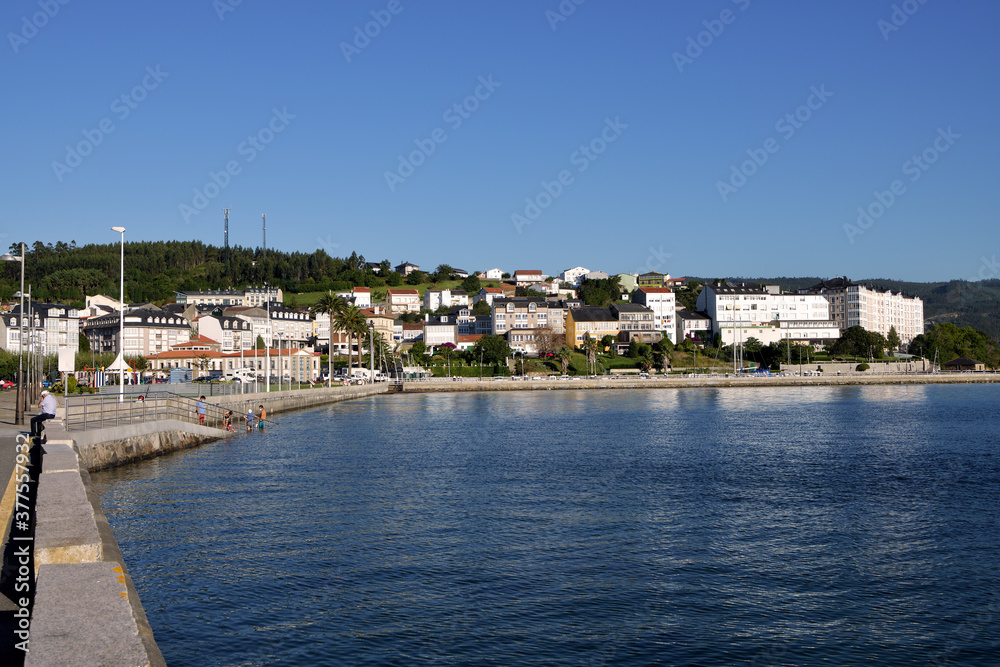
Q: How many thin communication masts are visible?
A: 2